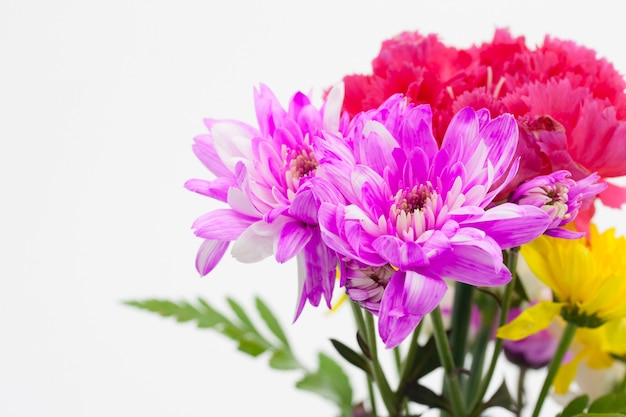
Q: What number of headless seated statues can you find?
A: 0